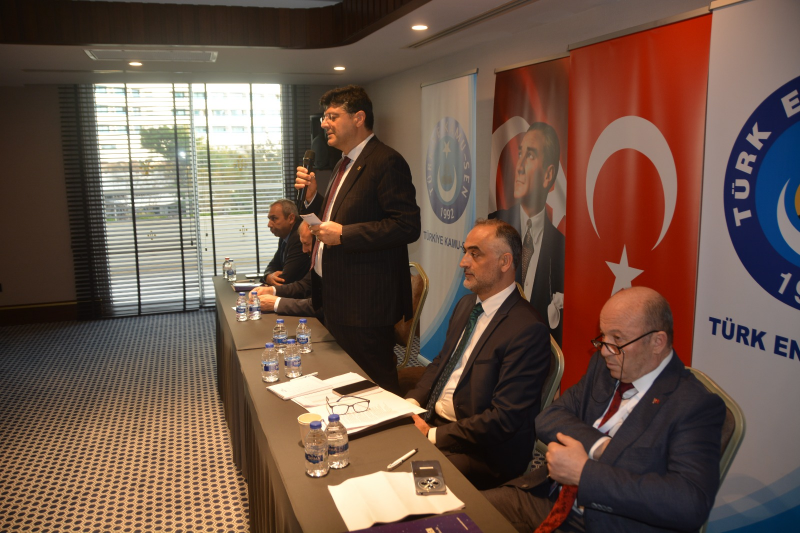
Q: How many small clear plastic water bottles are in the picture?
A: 10